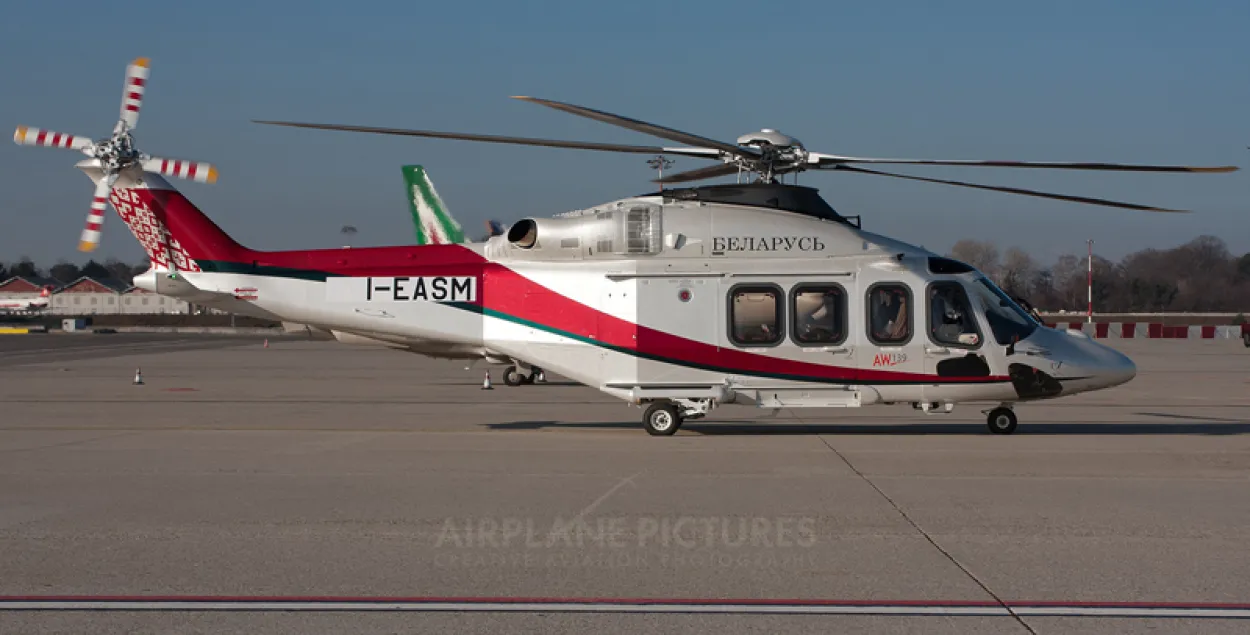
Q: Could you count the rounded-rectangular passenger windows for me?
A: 3